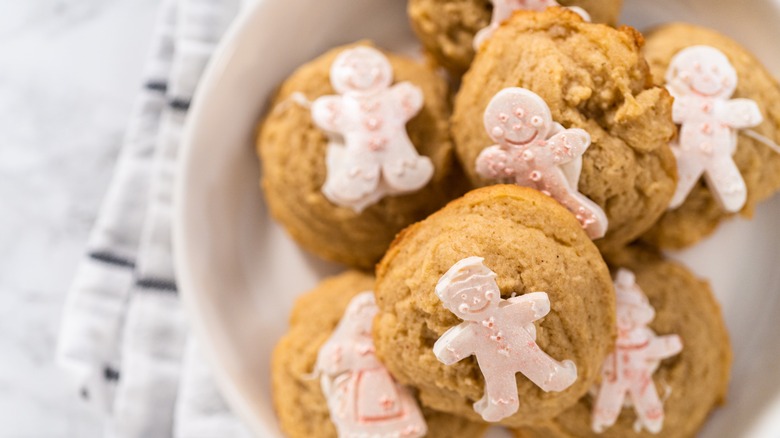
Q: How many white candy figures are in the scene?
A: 7